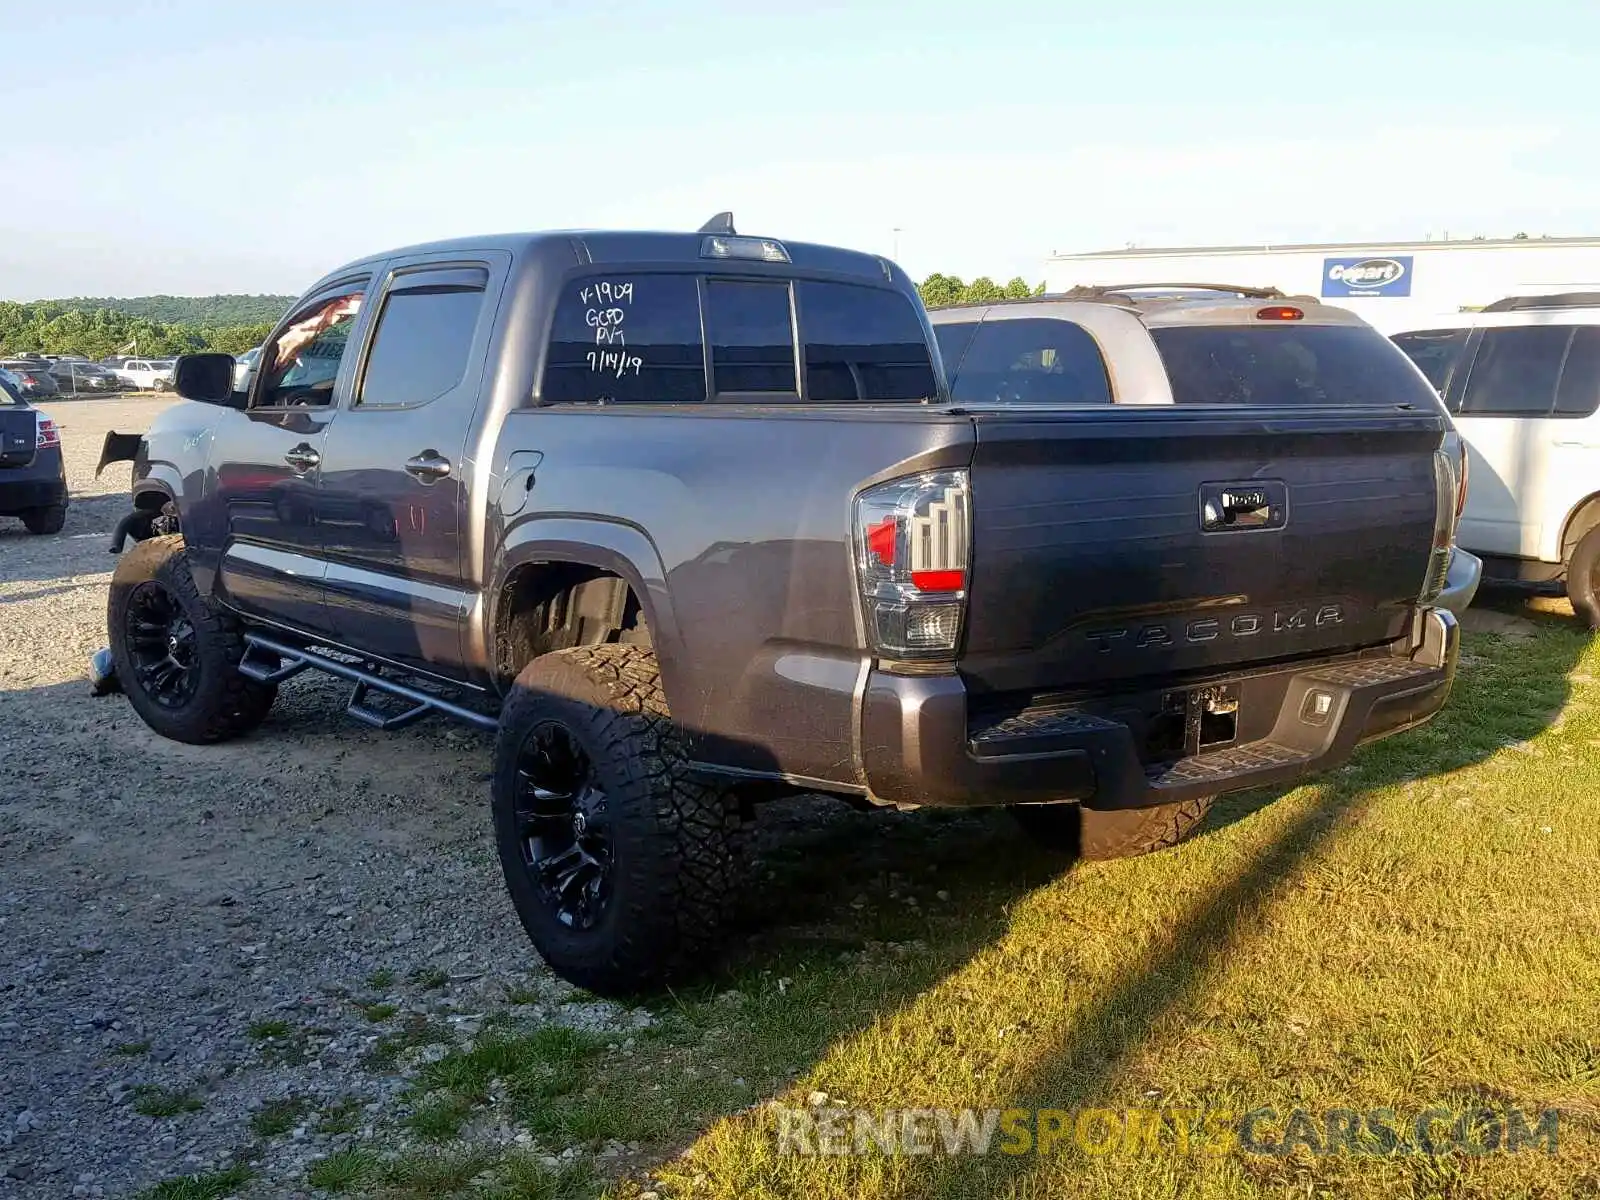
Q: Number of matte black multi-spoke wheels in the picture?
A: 2